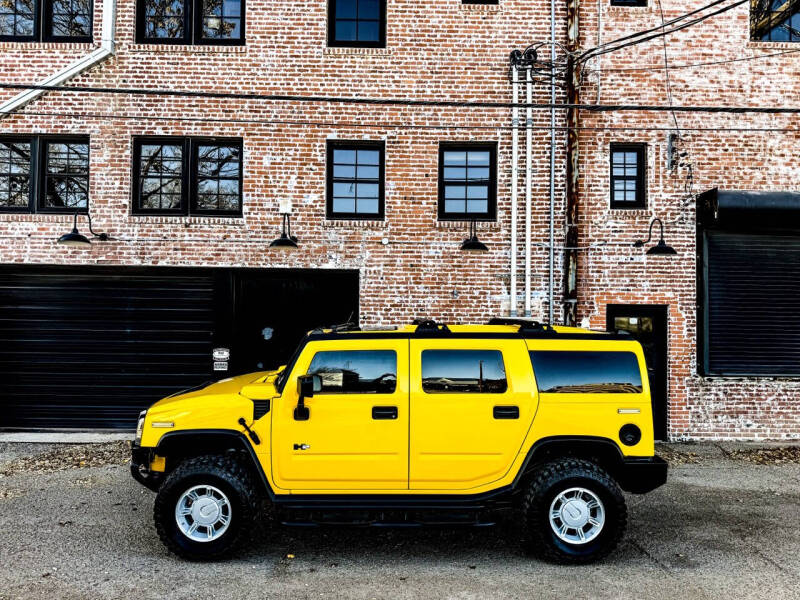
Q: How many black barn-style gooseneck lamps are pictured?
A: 4